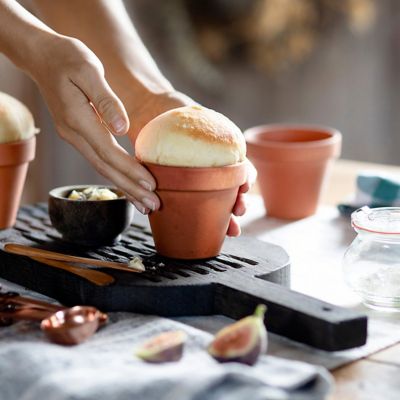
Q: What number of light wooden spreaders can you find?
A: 2